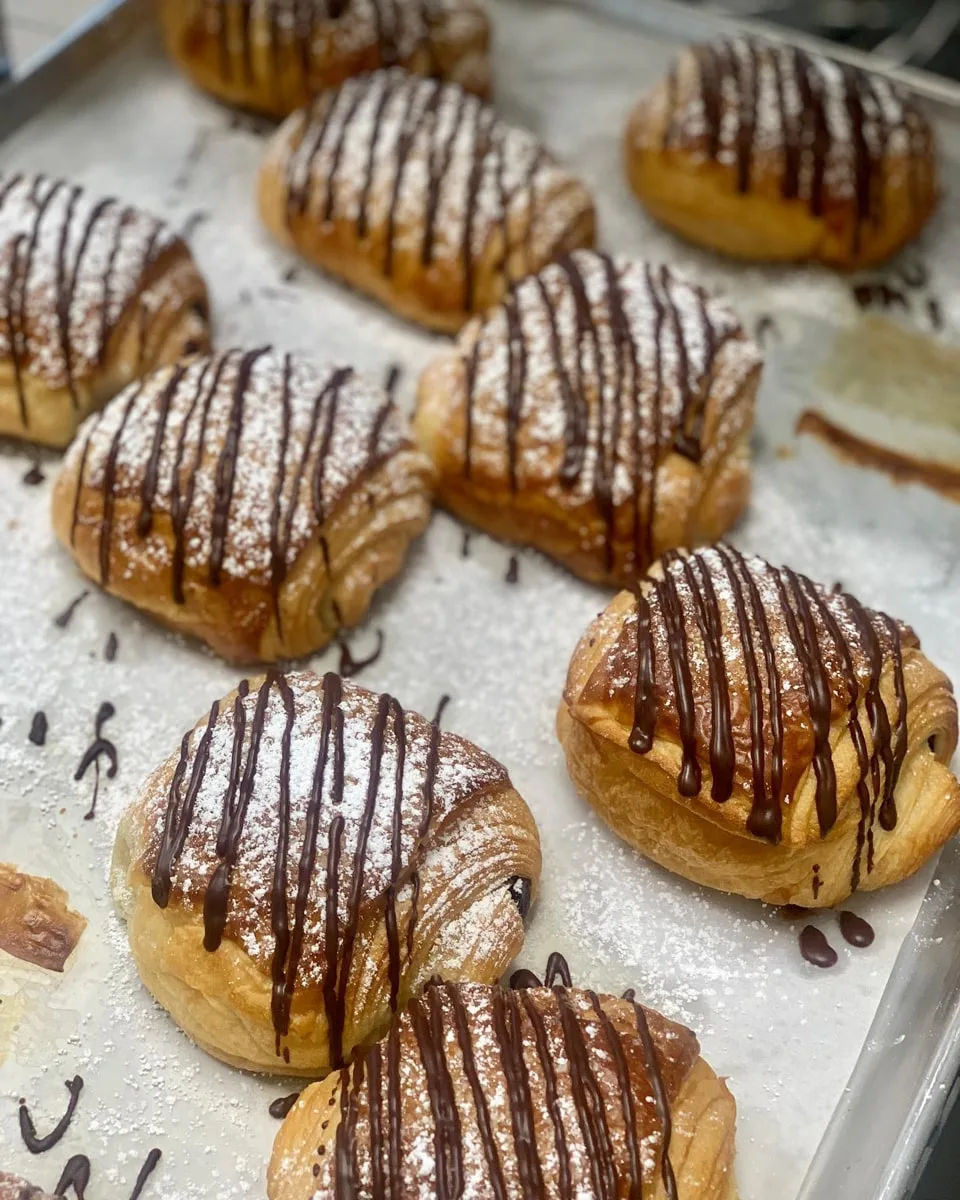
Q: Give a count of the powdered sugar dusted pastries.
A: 9